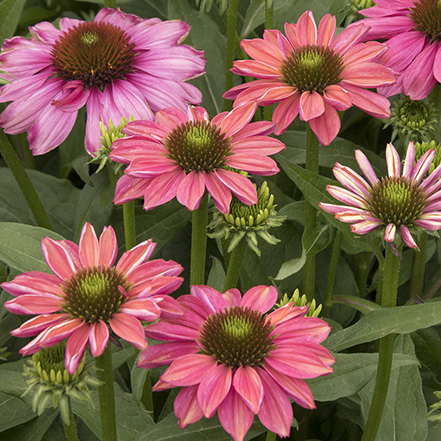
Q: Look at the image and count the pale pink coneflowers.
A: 1